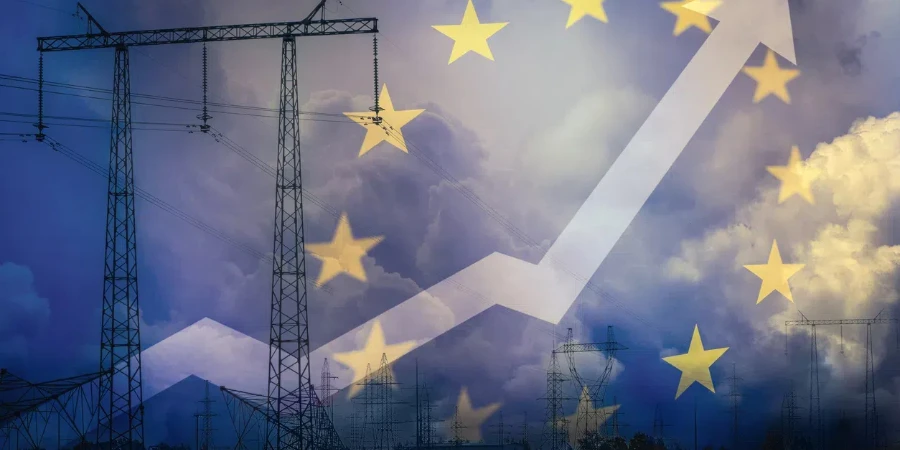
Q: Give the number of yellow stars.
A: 12